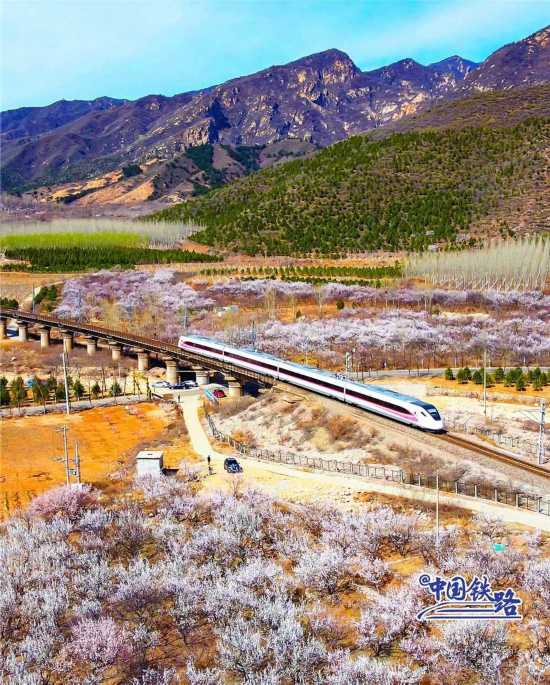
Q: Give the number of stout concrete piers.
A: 10